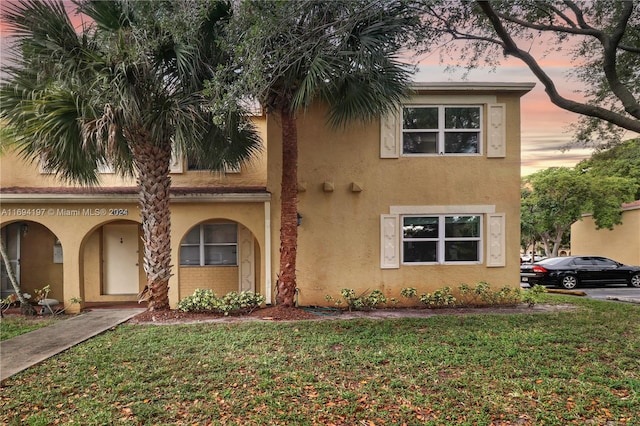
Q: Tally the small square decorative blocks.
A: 3